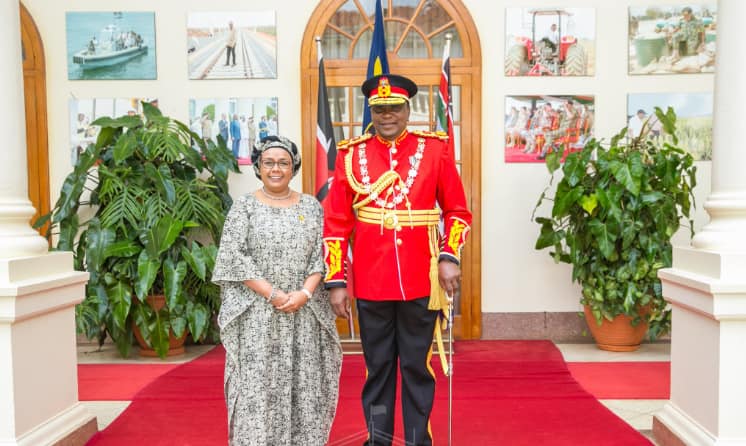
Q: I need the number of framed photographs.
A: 8